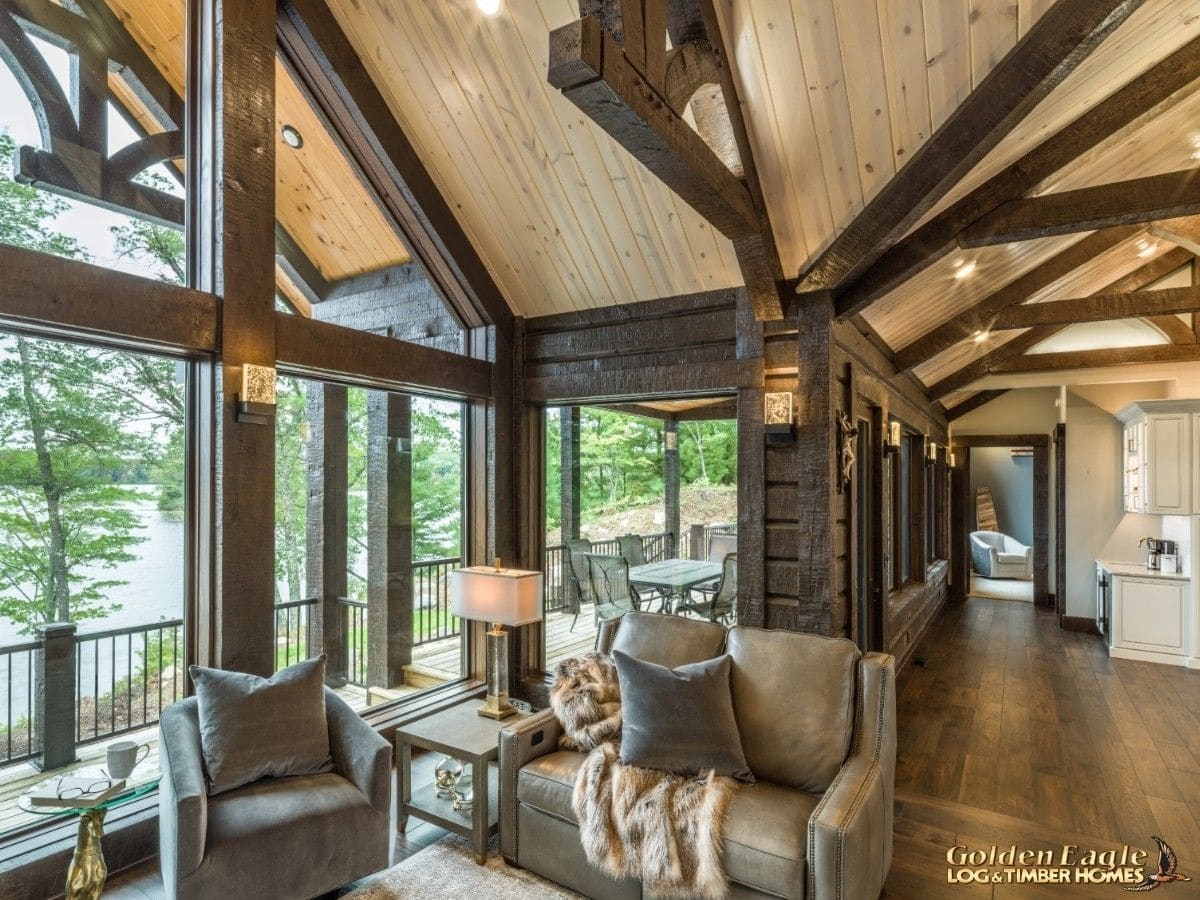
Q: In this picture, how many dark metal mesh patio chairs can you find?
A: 5